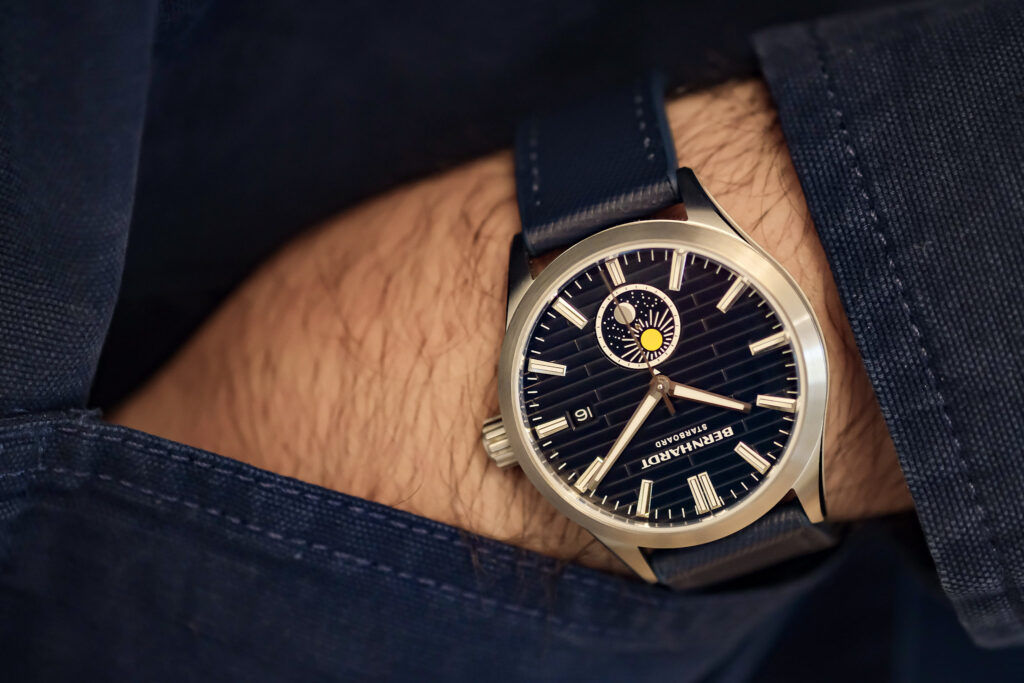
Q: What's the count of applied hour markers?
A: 12